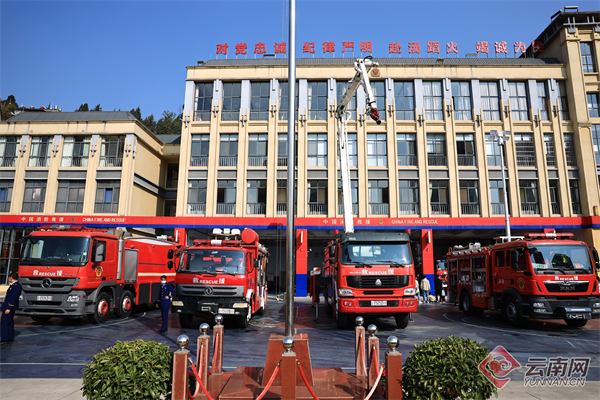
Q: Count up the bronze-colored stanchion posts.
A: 7